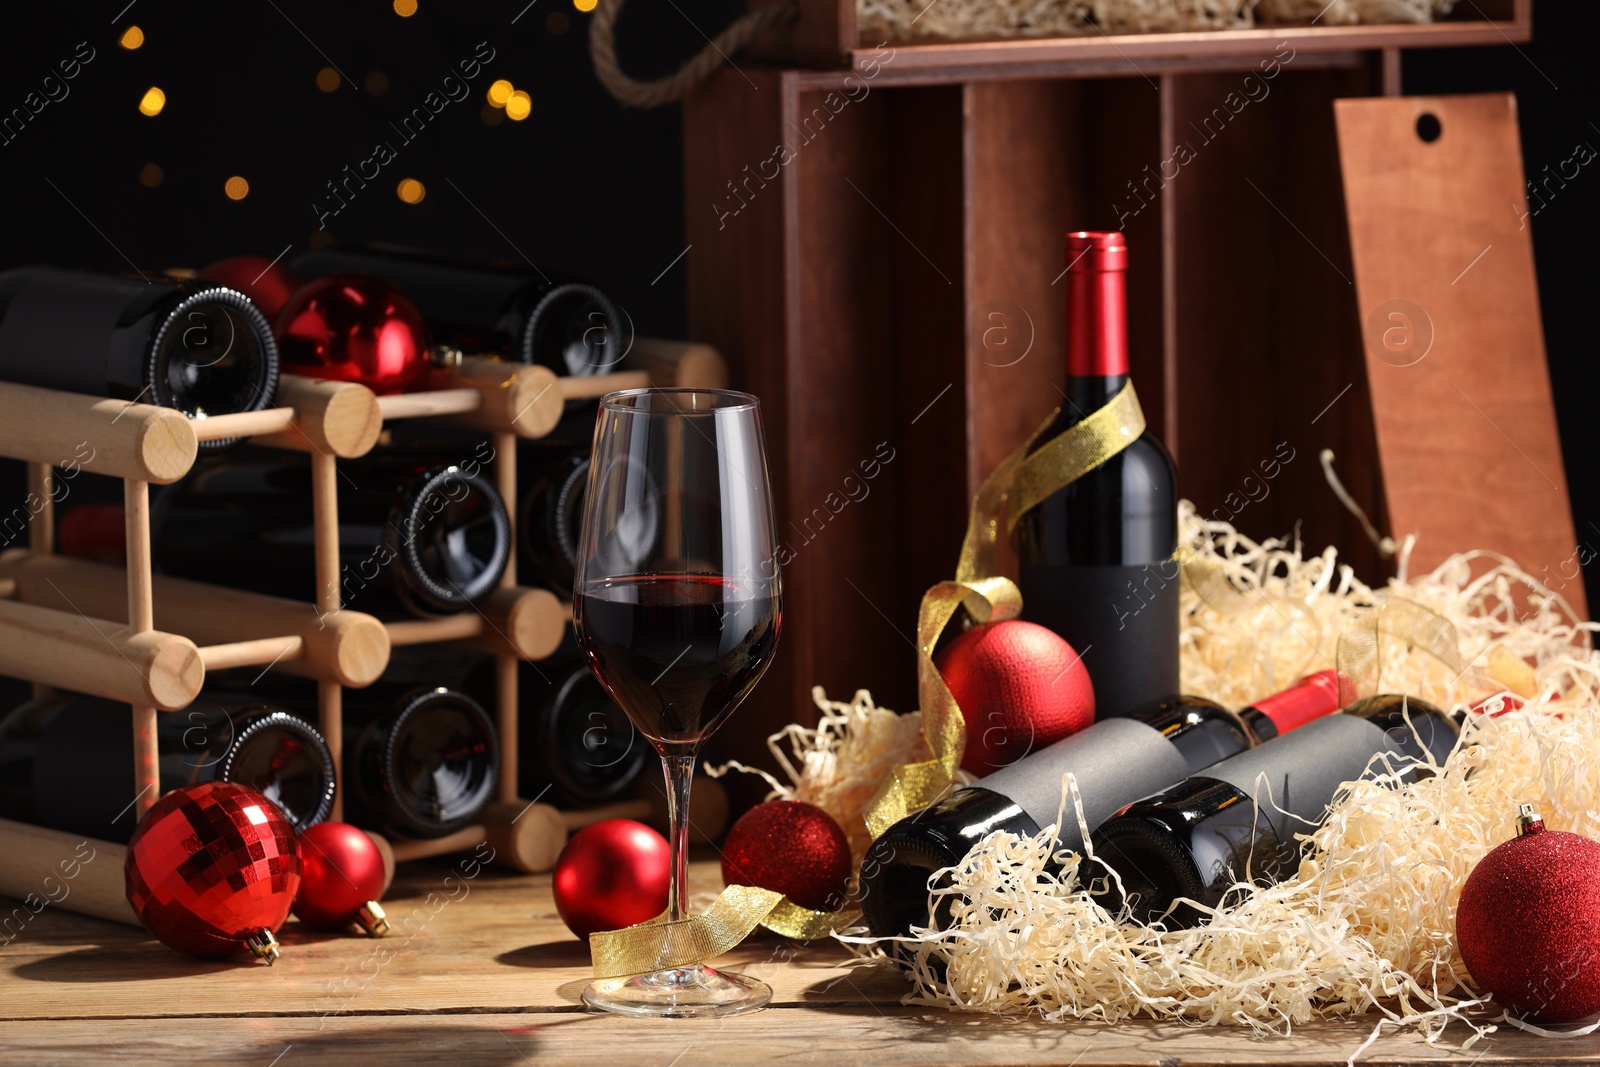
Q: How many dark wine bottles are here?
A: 10